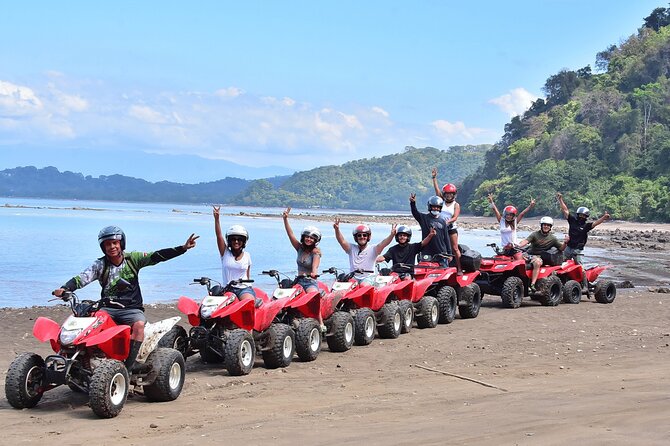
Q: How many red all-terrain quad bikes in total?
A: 8